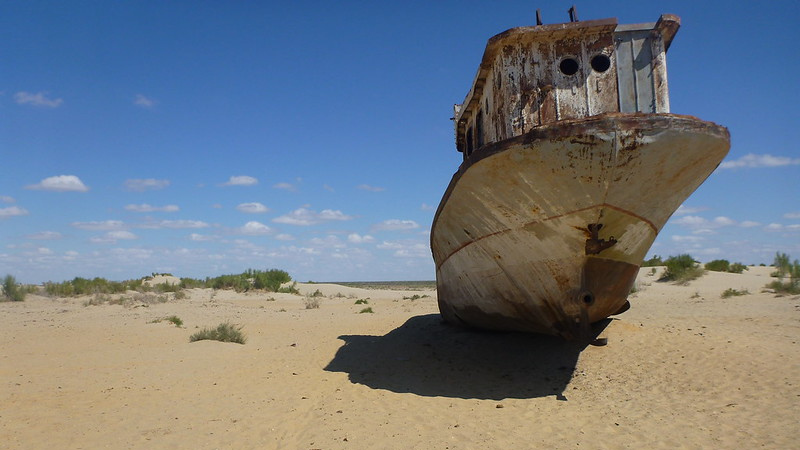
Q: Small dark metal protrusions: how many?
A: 2